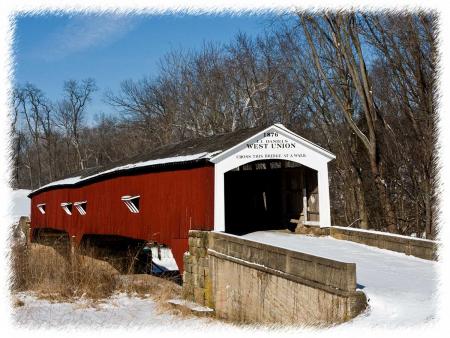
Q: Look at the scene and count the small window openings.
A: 4